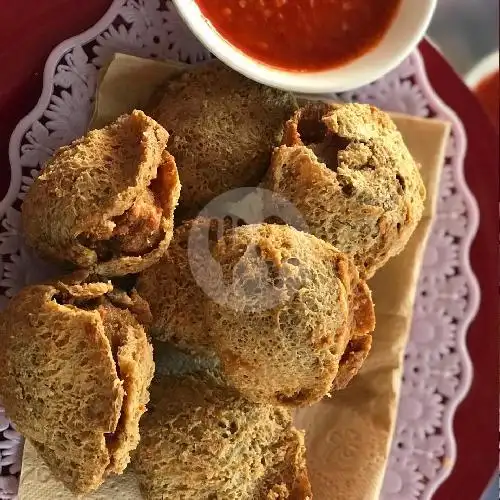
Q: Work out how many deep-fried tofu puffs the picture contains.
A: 6